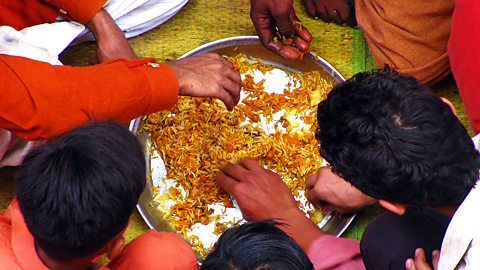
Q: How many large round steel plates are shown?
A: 1